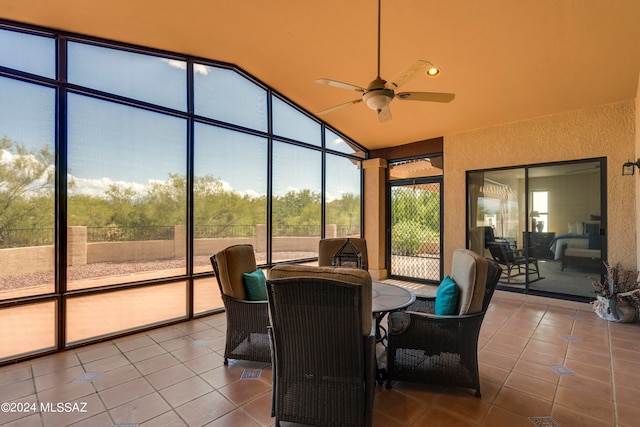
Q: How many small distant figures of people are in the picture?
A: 0